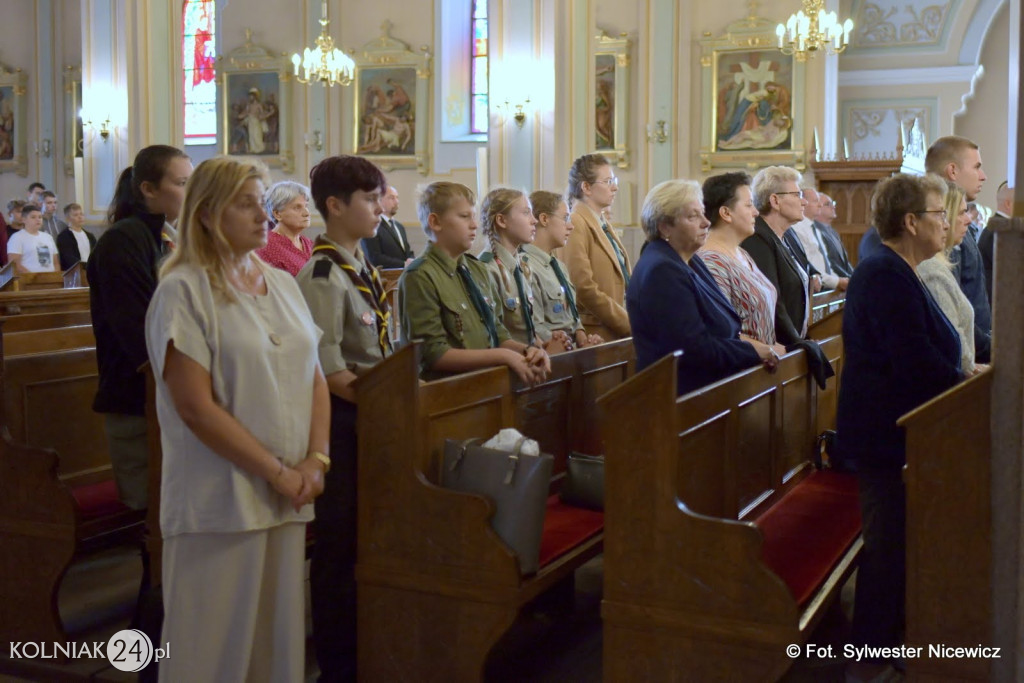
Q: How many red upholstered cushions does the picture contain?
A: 3